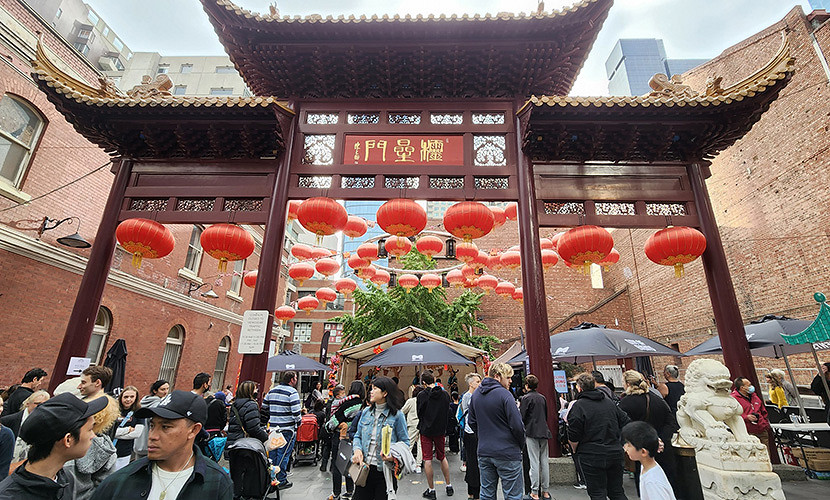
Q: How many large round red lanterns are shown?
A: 7